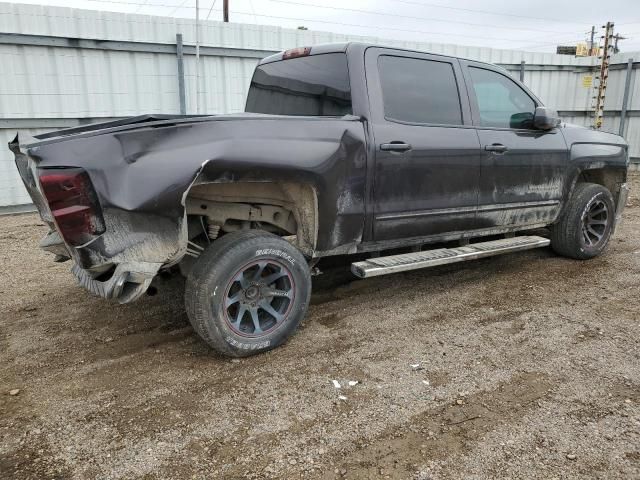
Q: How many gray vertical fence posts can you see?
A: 3